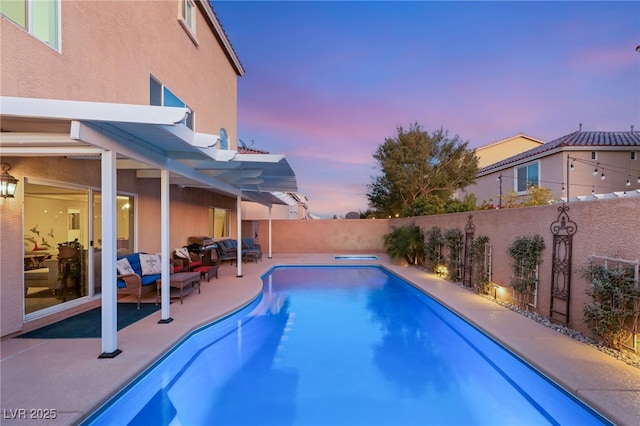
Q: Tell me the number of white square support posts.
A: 4